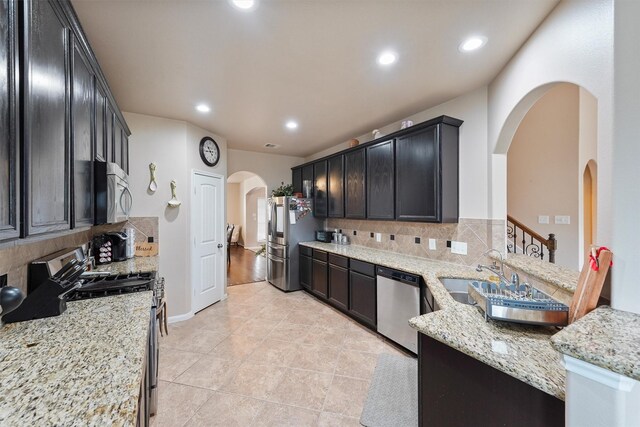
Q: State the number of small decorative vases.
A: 3